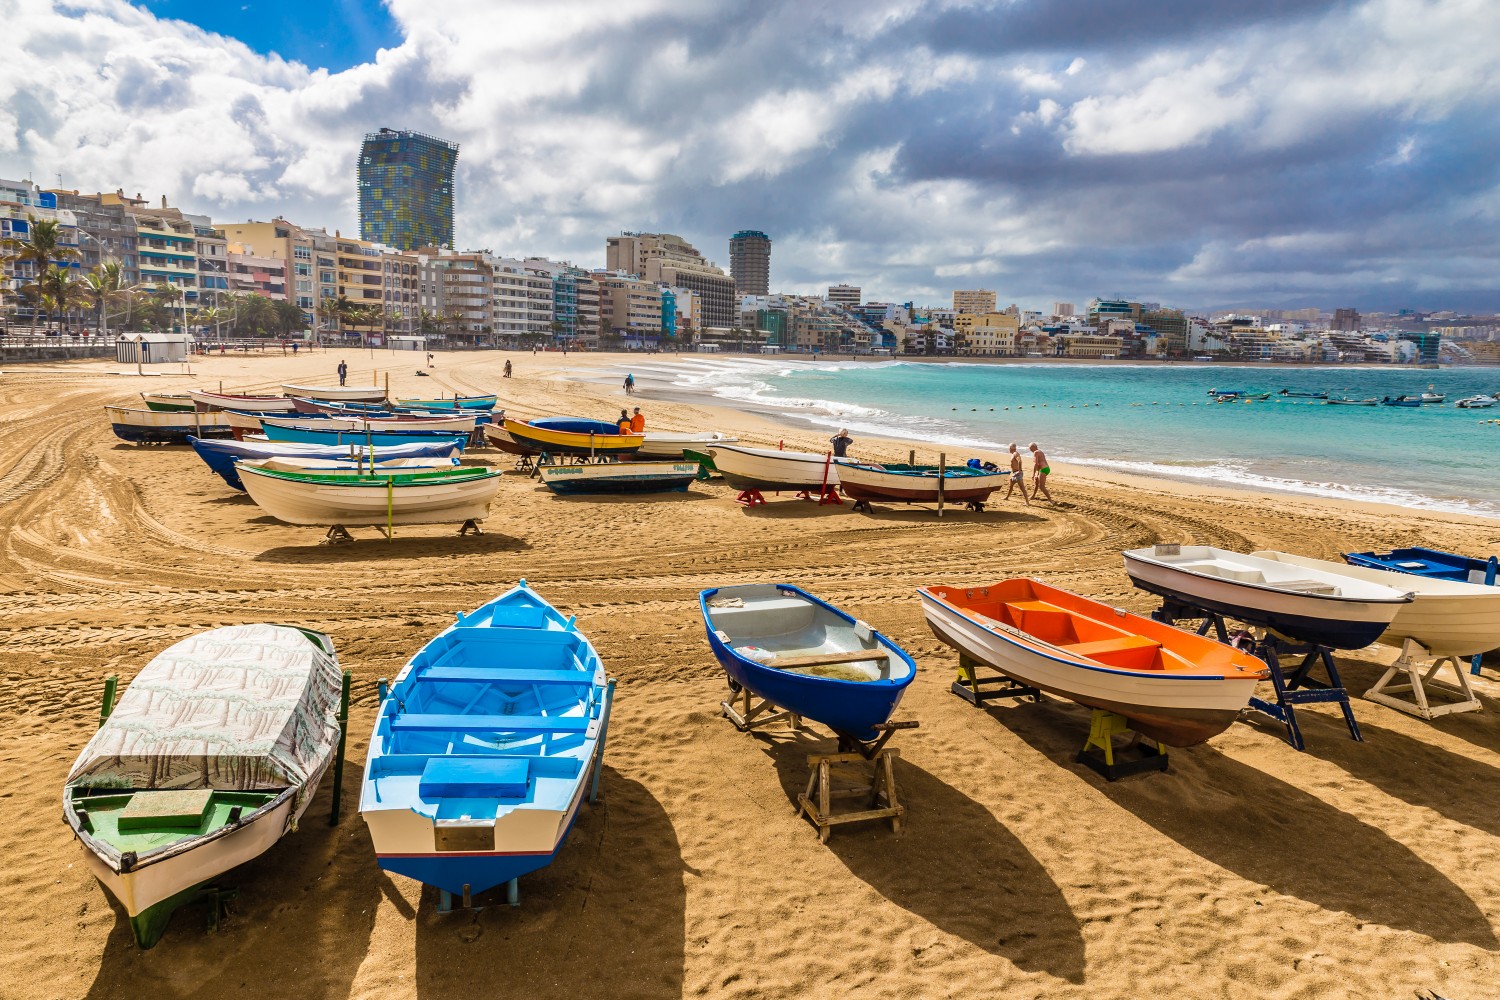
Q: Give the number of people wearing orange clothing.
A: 2